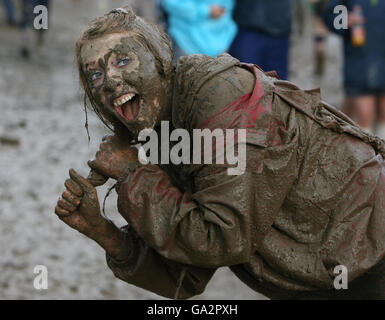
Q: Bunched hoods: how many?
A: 1